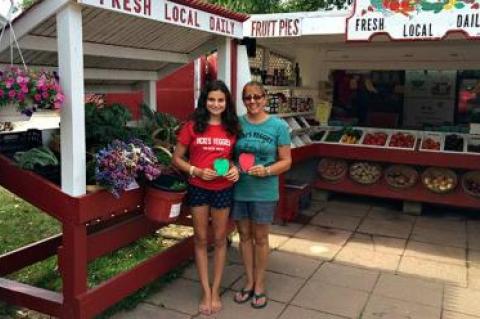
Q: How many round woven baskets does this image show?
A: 5